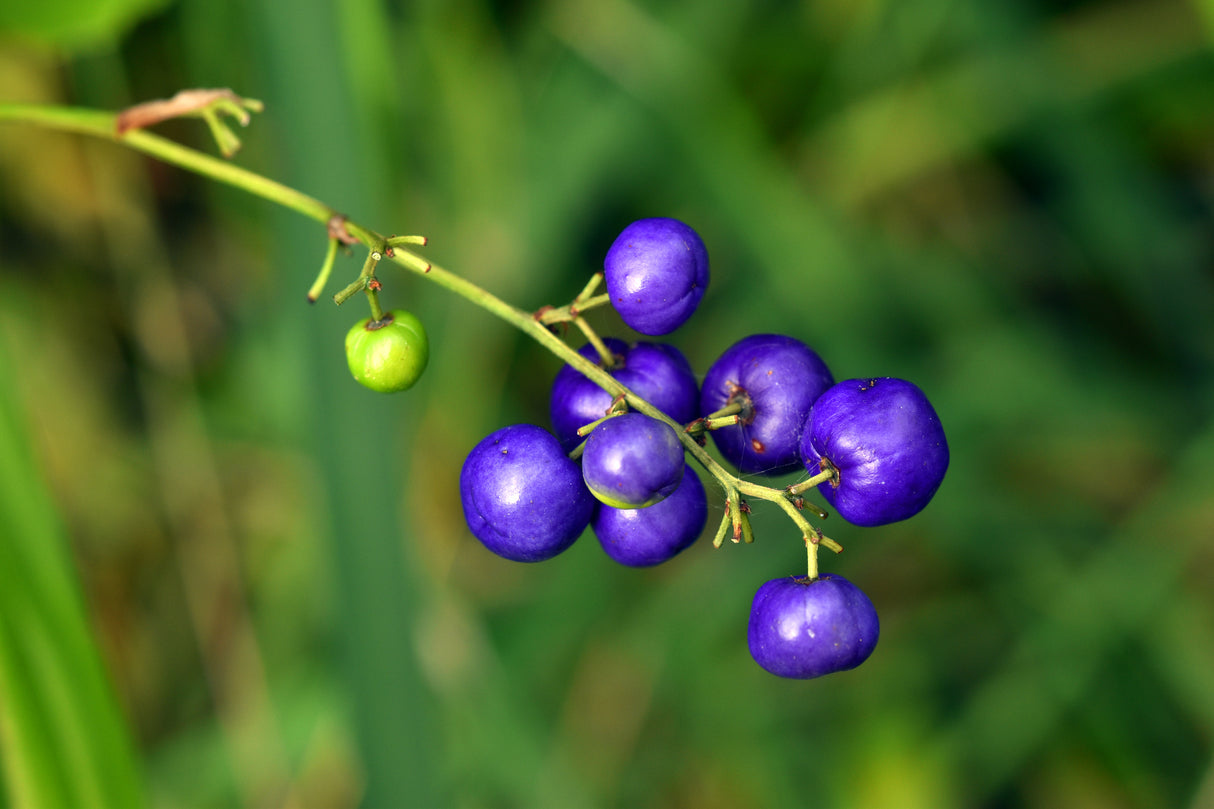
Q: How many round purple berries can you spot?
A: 8